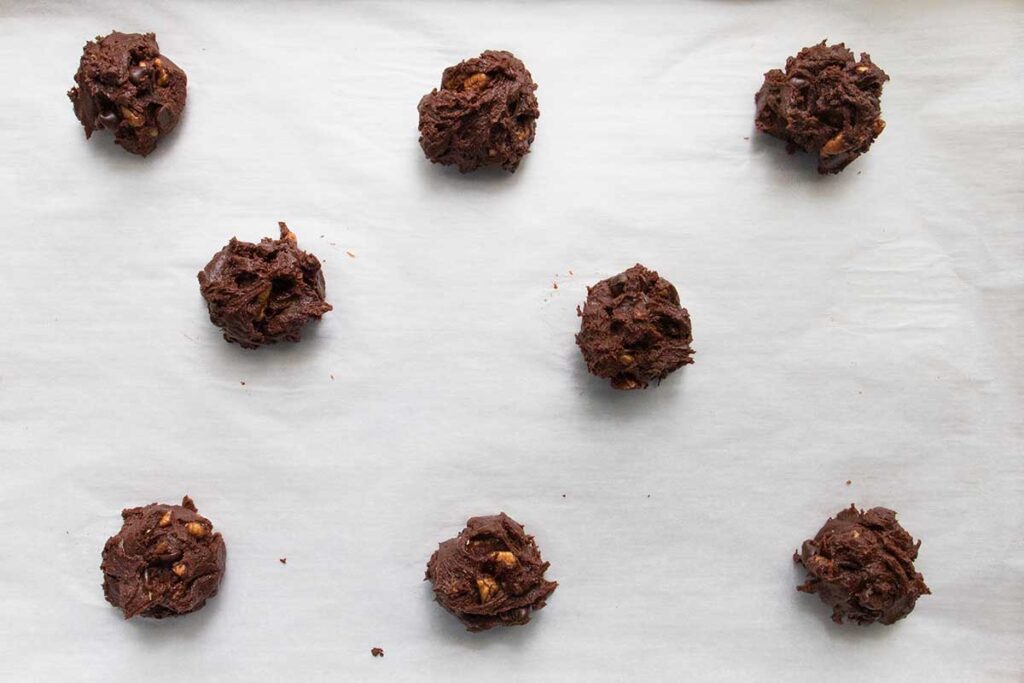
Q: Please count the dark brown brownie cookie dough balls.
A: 8